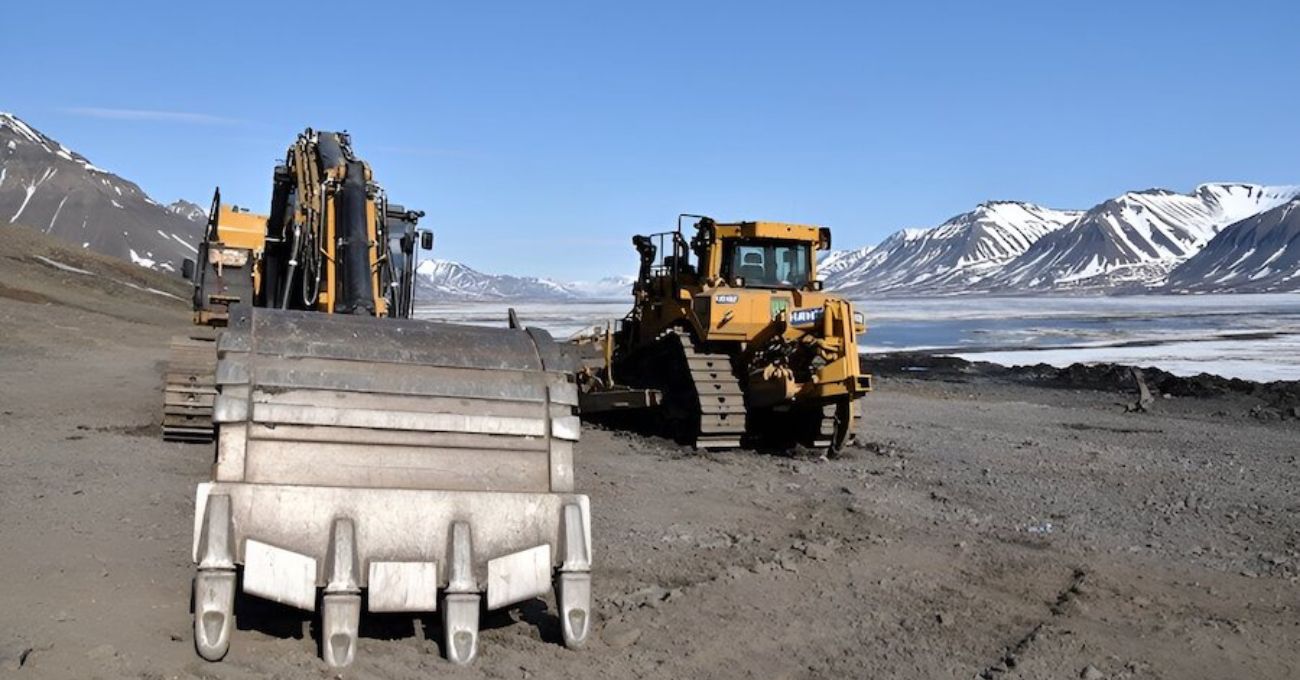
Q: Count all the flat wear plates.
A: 3